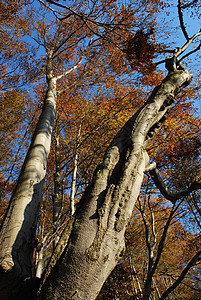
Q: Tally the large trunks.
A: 2